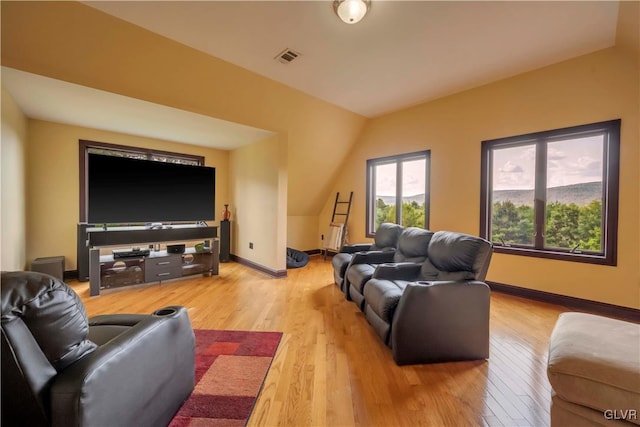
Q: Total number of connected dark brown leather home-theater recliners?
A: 3